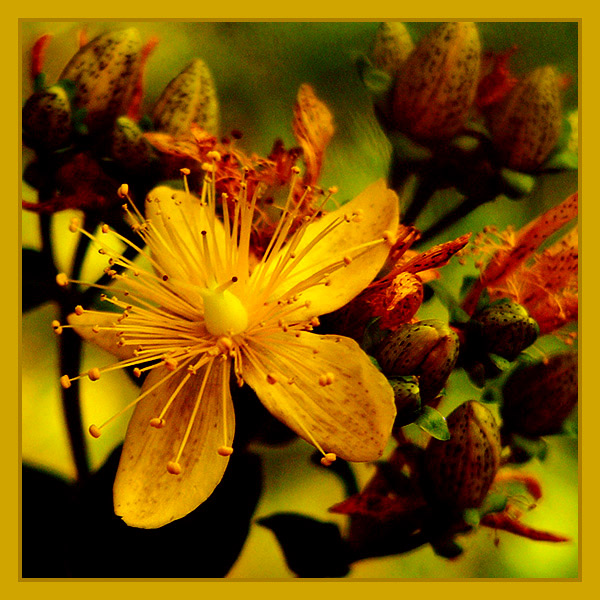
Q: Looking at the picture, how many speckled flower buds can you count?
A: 12